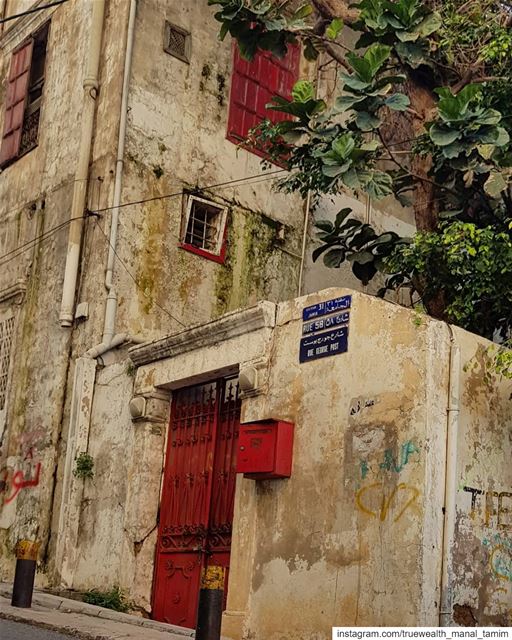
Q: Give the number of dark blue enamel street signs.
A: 3